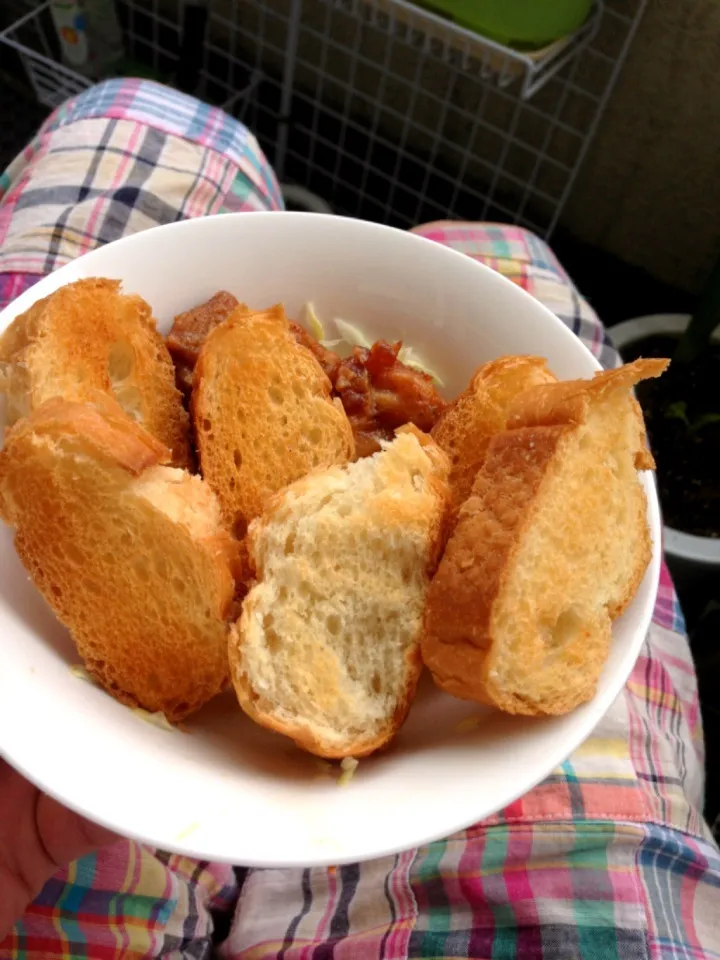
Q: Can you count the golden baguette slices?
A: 6